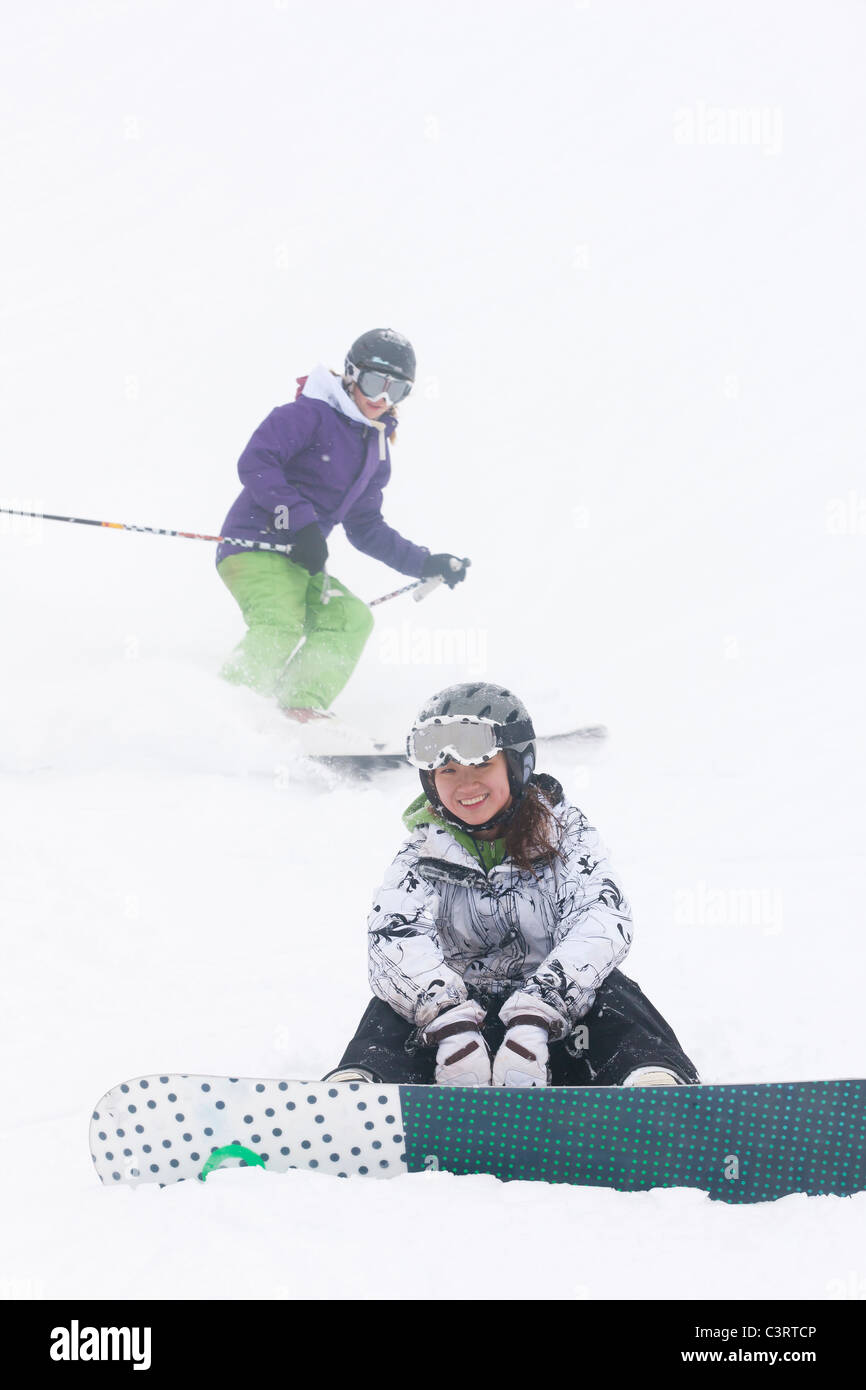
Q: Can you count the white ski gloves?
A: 2